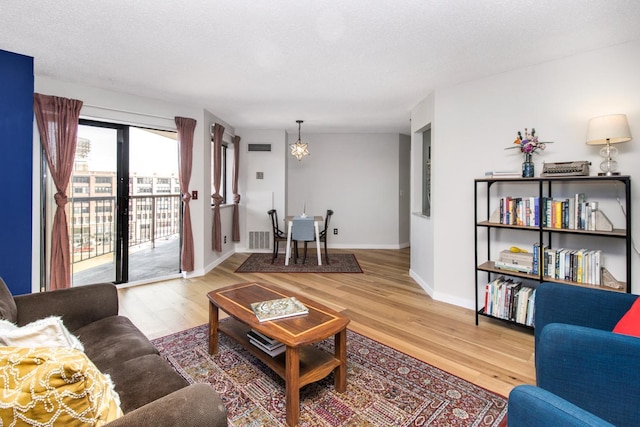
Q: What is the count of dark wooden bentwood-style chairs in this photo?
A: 2